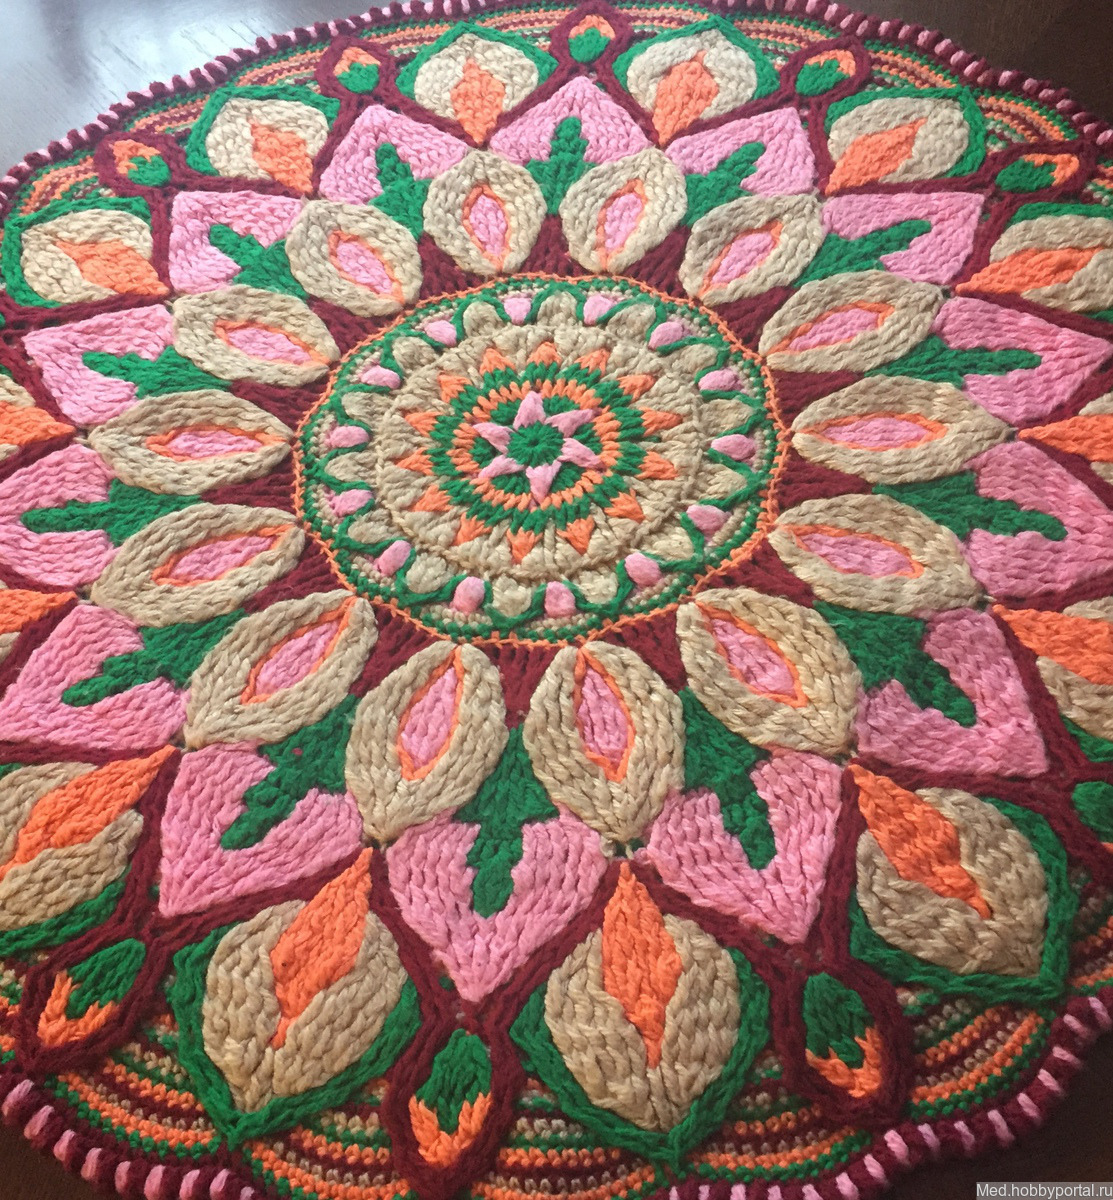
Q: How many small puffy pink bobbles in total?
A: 14